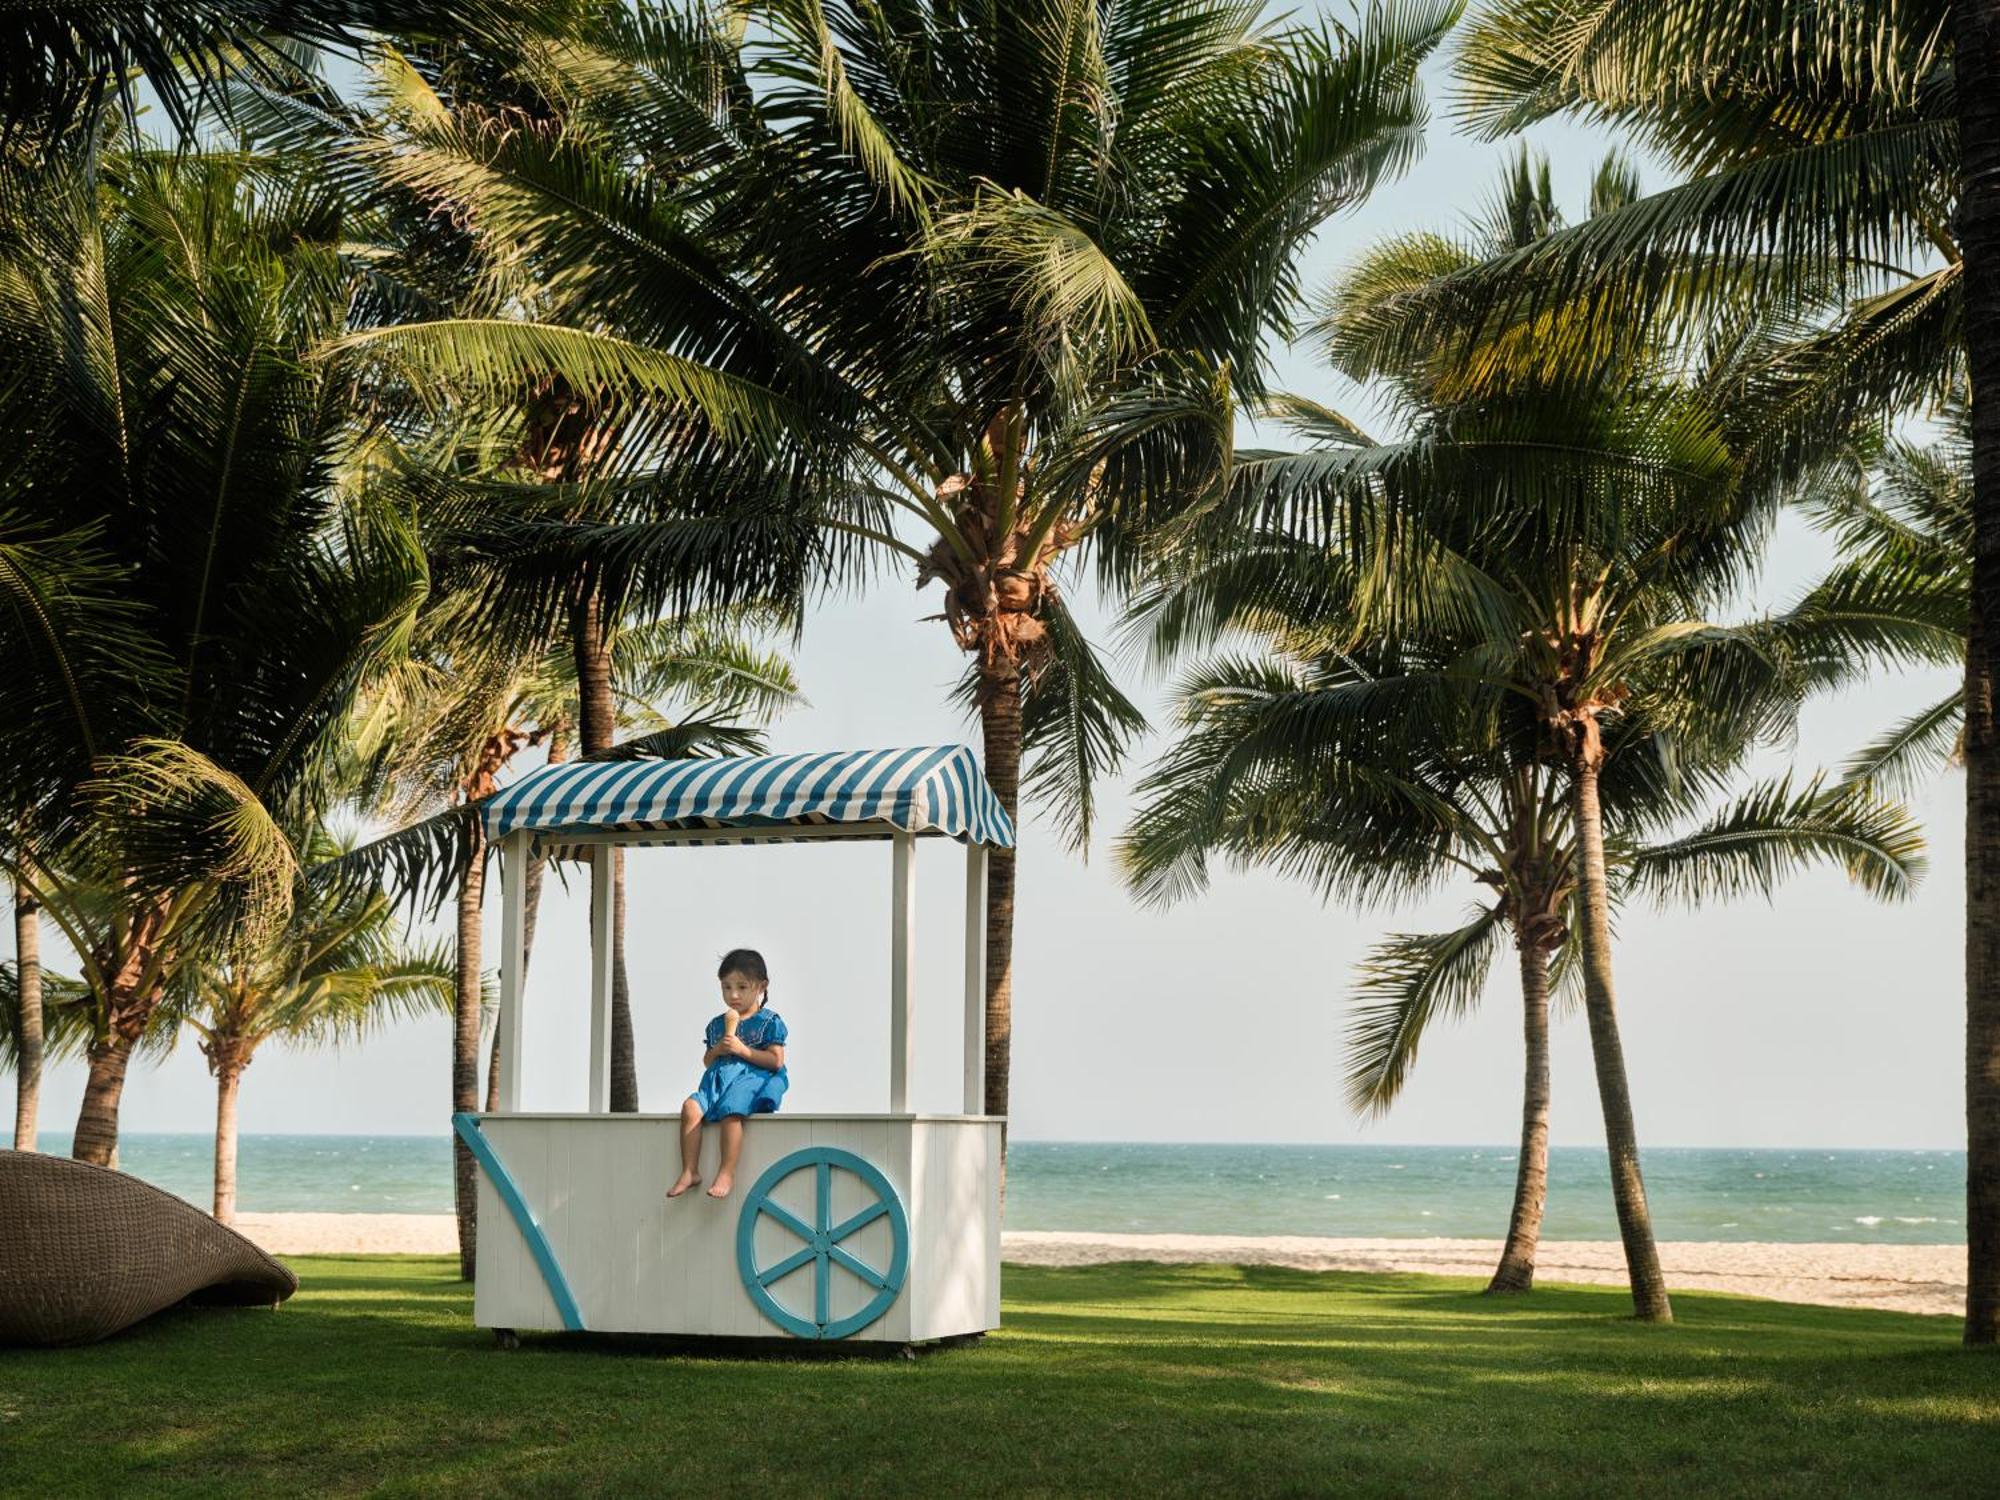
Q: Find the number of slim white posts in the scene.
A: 4